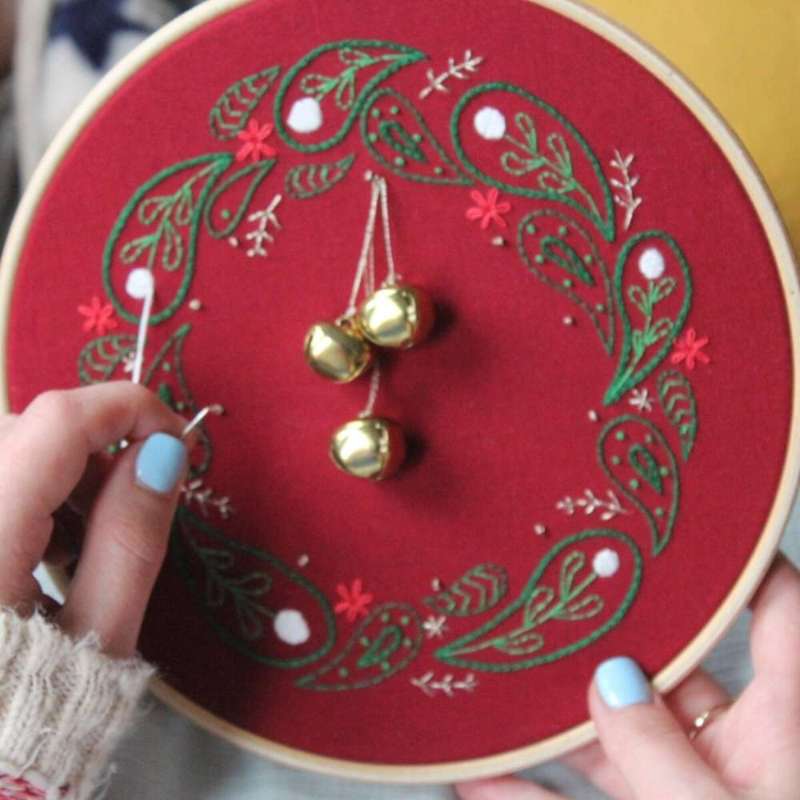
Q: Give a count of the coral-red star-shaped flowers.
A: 5